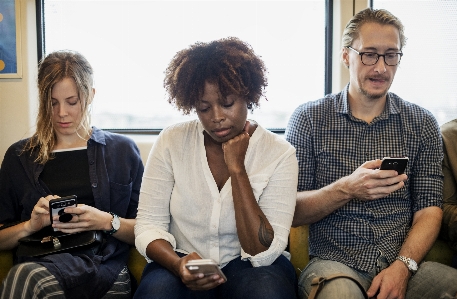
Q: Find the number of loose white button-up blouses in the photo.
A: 1